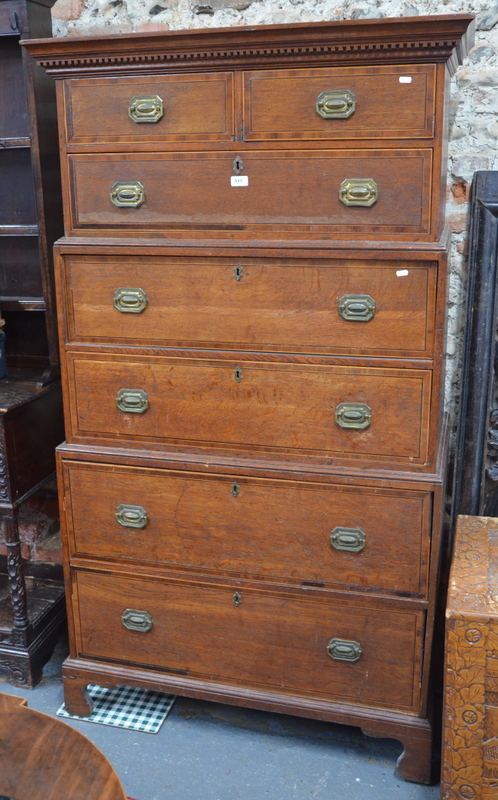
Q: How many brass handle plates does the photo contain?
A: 12